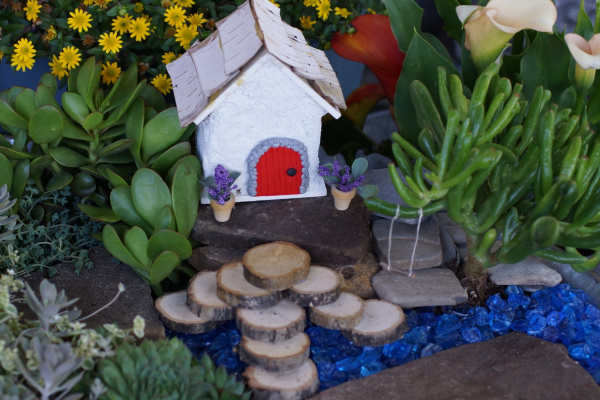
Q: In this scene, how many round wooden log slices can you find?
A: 10